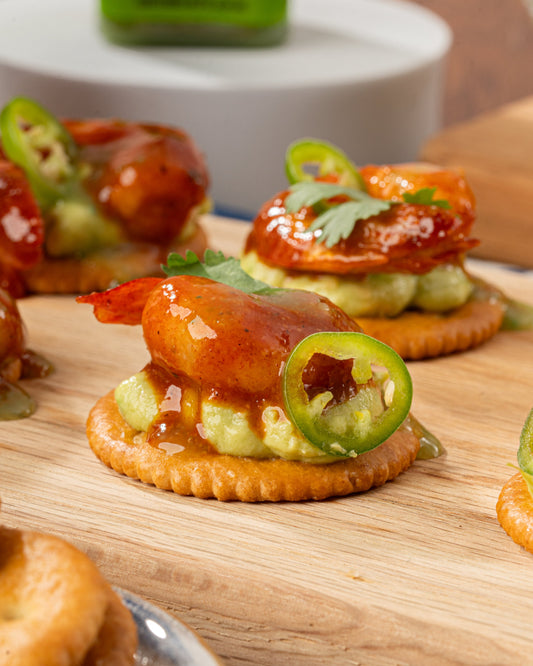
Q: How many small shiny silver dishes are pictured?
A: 1